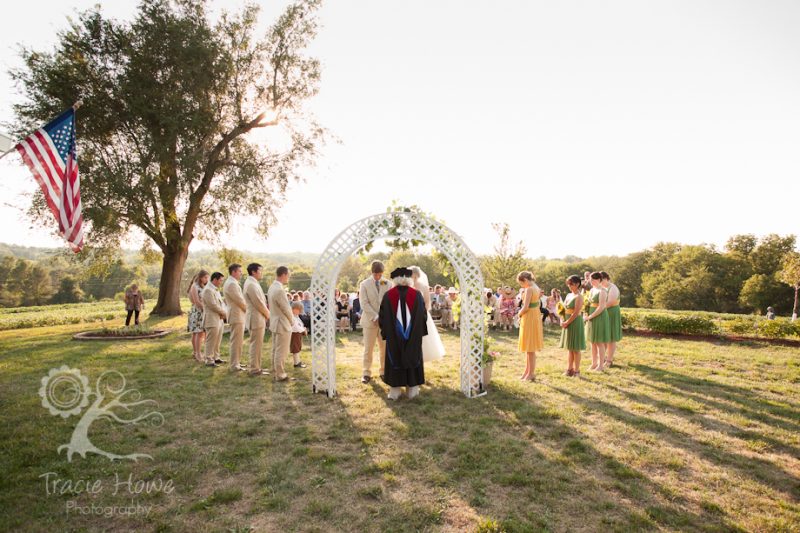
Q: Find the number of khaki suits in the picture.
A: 5